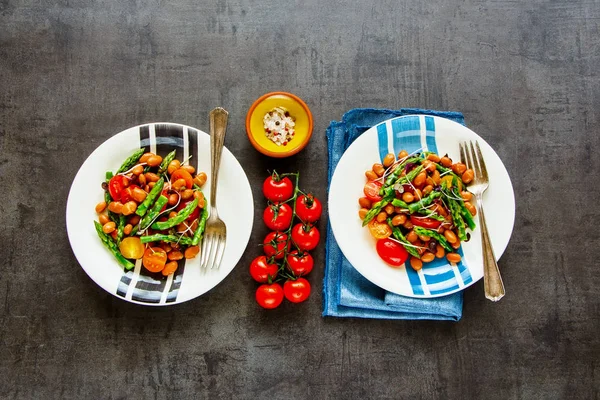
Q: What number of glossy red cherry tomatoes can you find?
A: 9